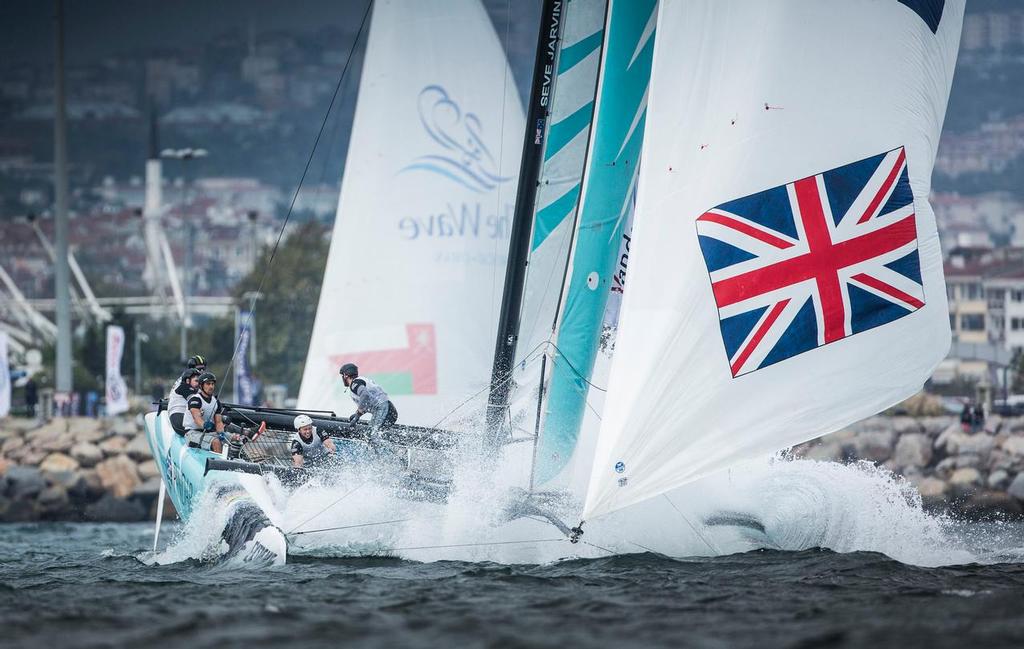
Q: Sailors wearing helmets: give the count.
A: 5